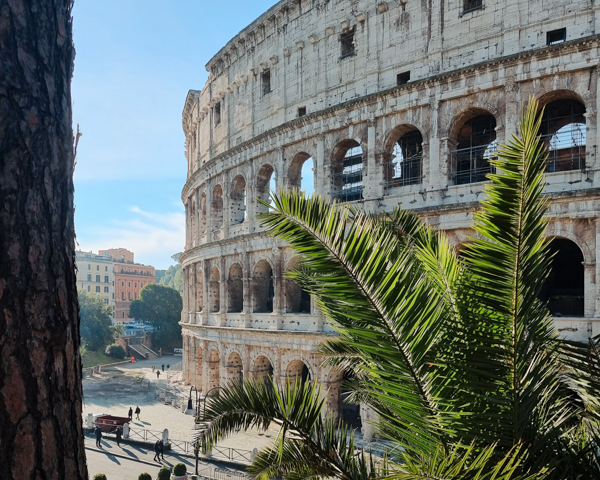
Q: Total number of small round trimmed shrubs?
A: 4